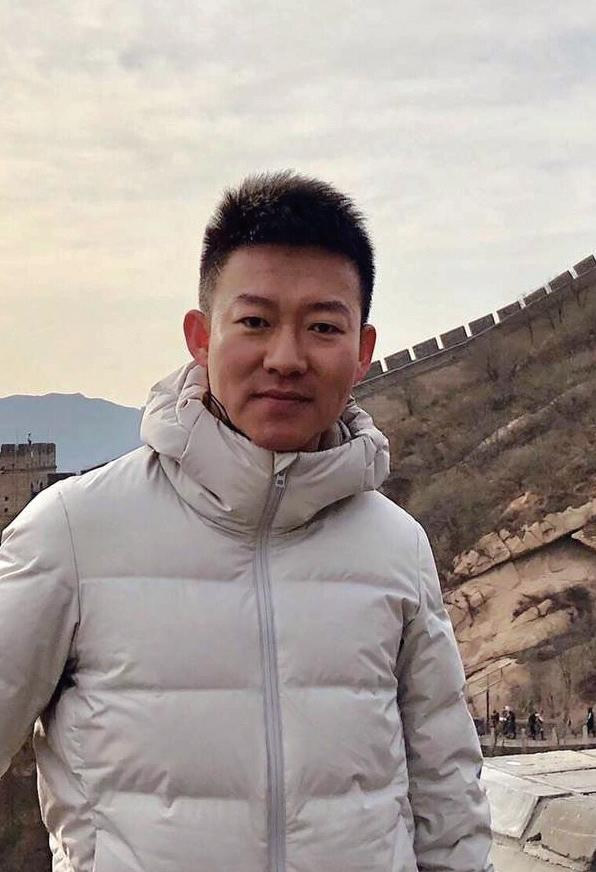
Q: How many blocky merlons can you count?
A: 9